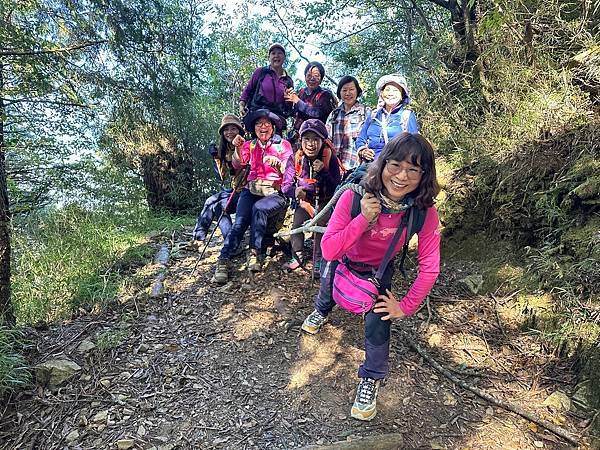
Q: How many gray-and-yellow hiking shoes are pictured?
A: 2